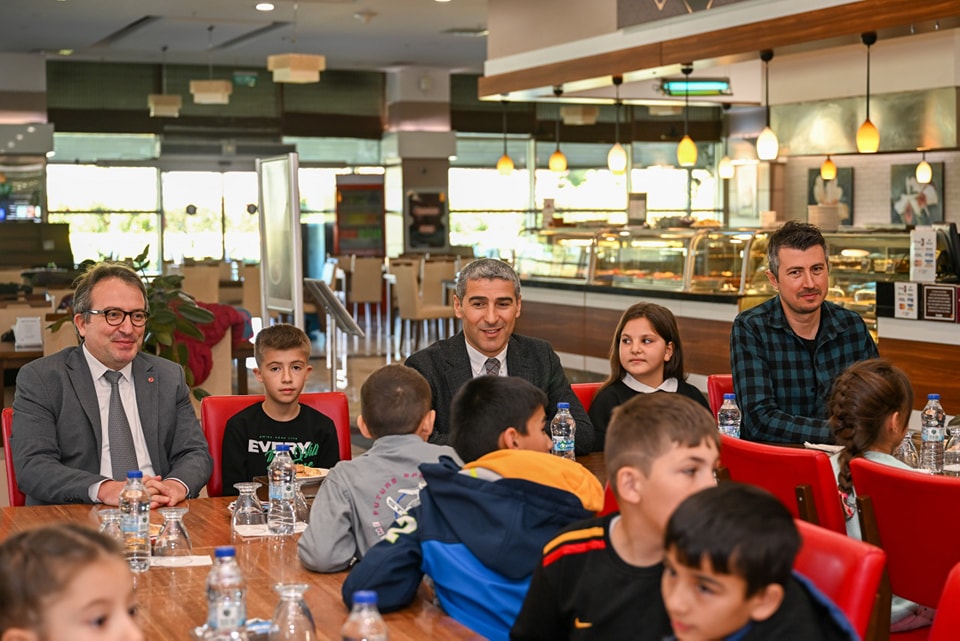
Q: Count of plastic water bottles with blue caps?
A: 7